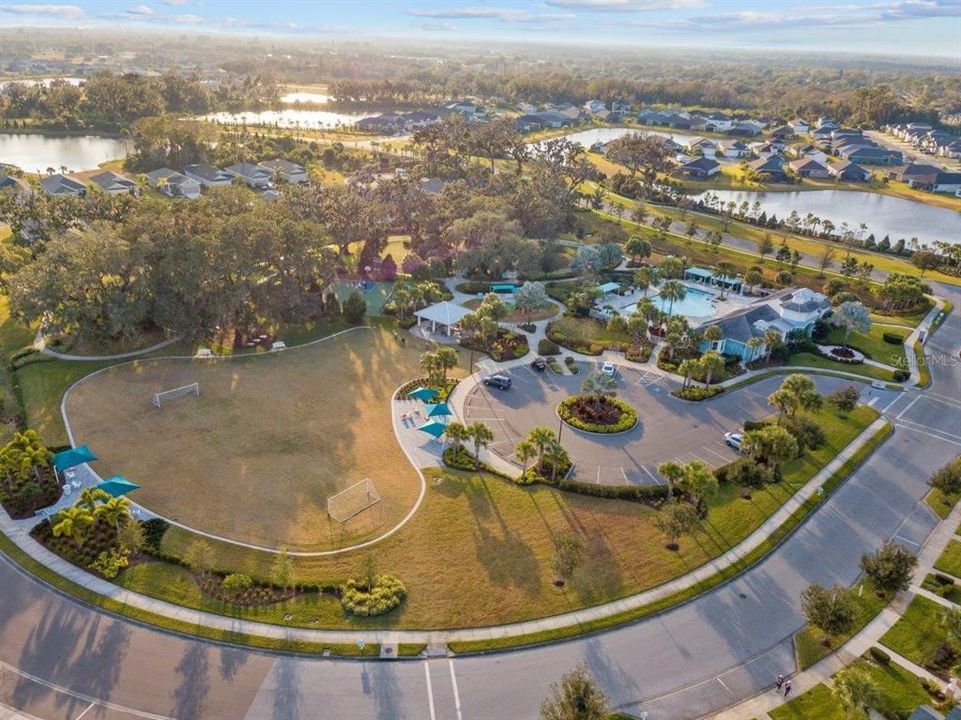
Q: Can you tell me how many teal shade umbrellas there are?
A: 5